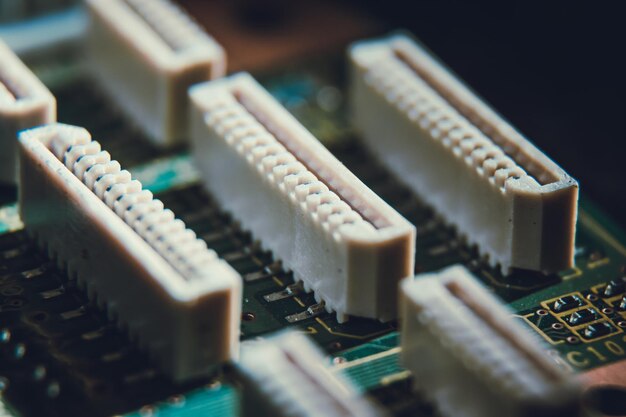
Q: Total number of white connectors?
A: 7